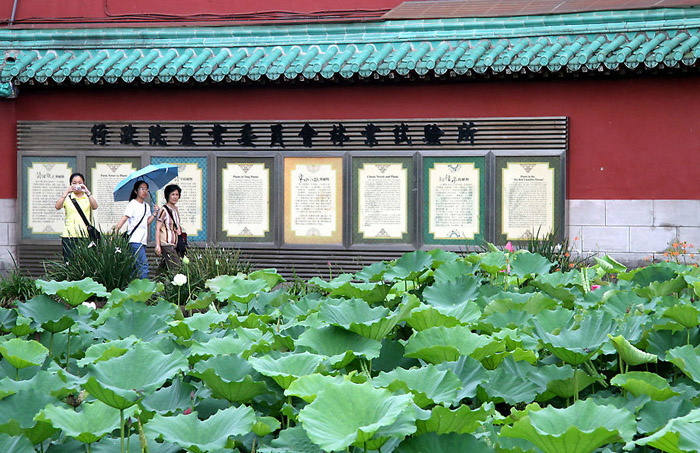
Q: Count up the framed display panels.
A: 8